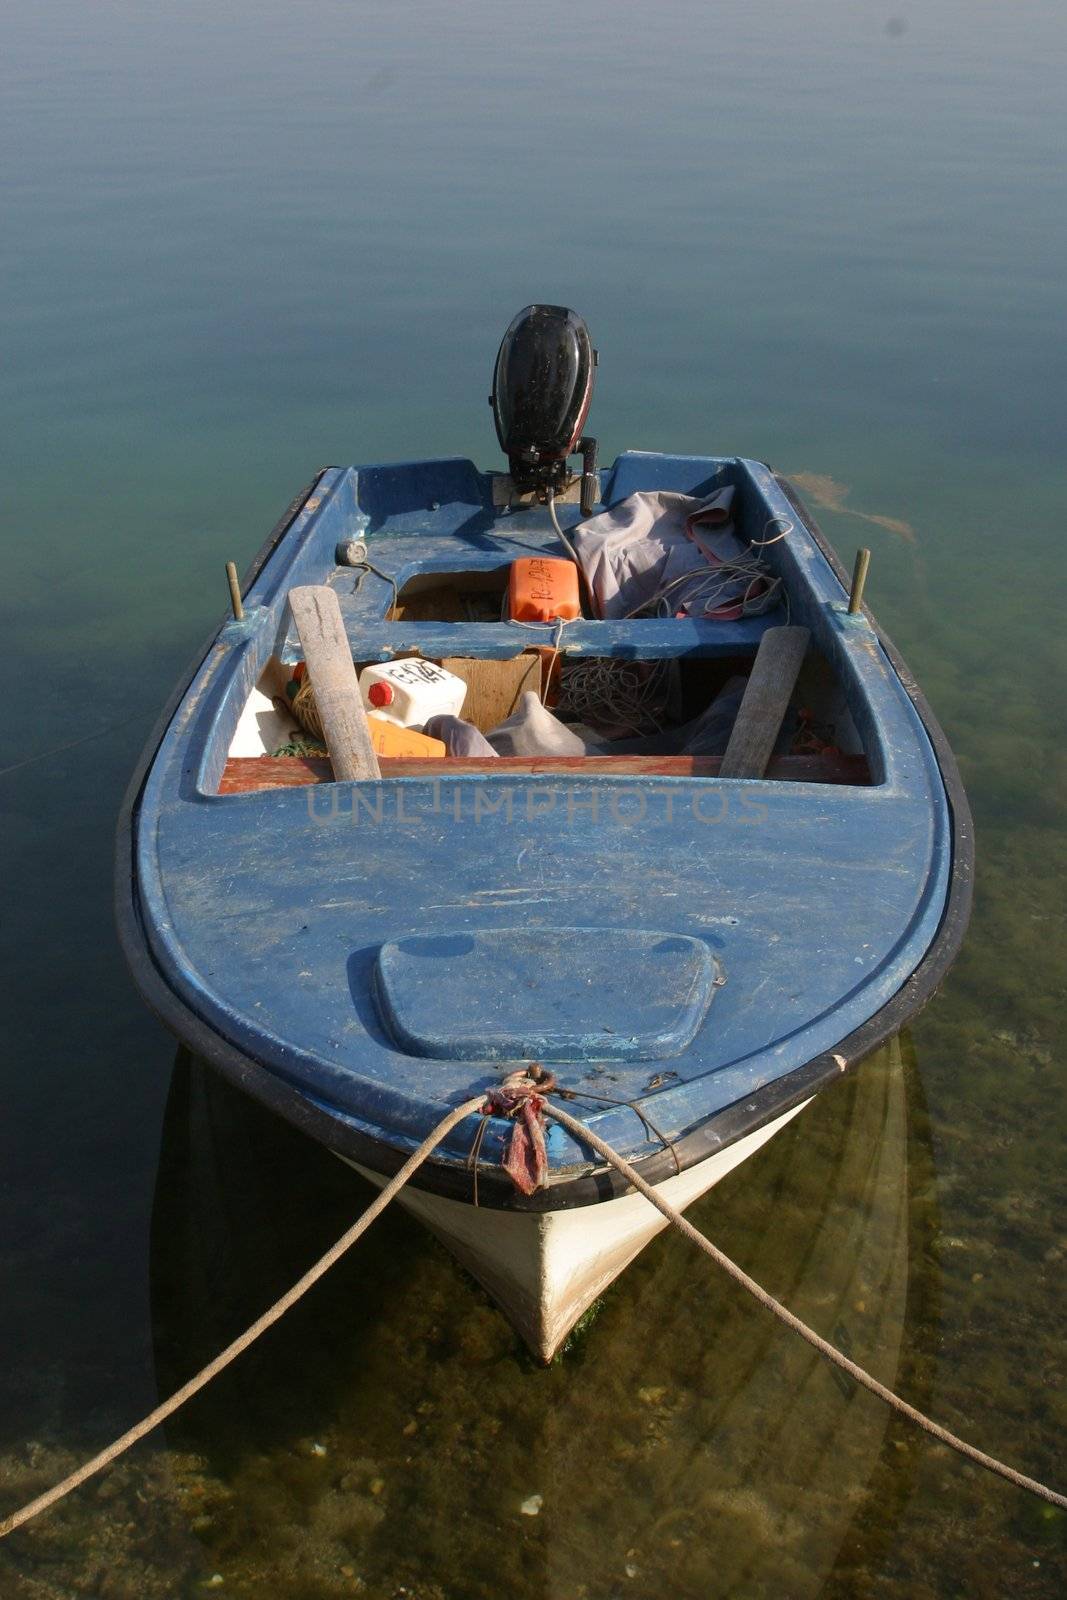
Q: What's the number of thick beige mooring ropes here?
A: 2